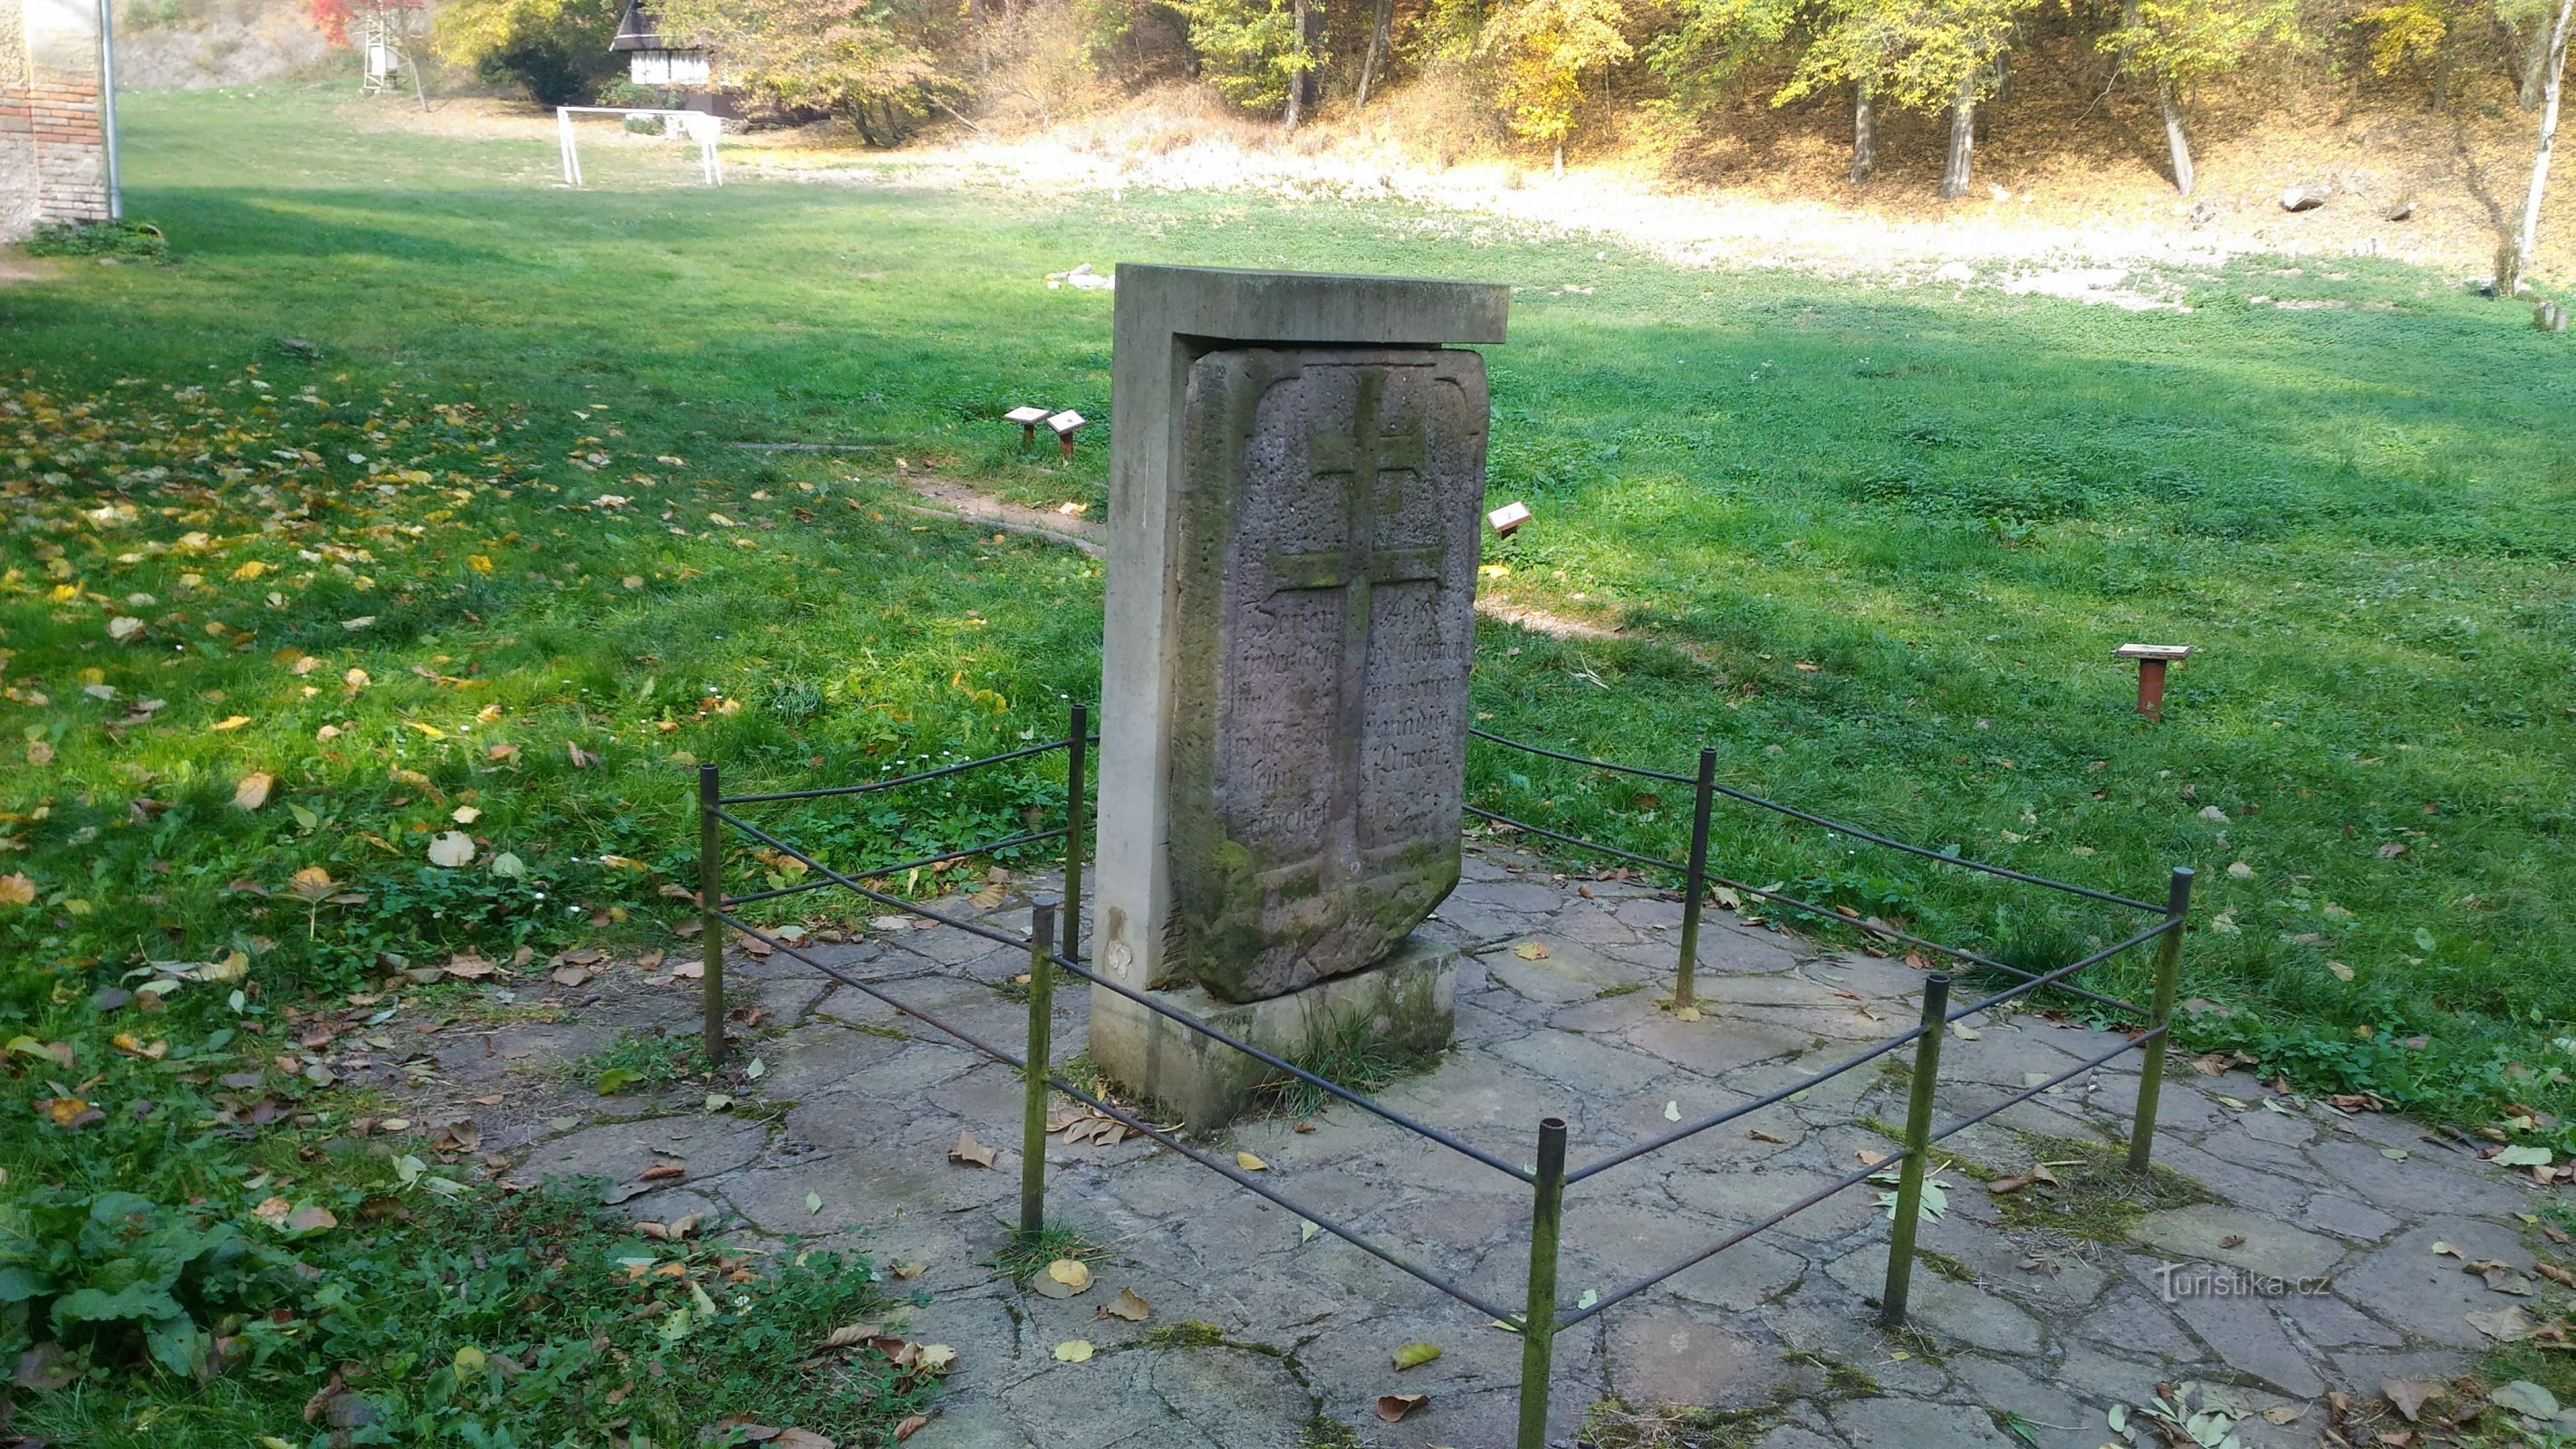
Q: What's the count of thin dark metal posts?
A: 7